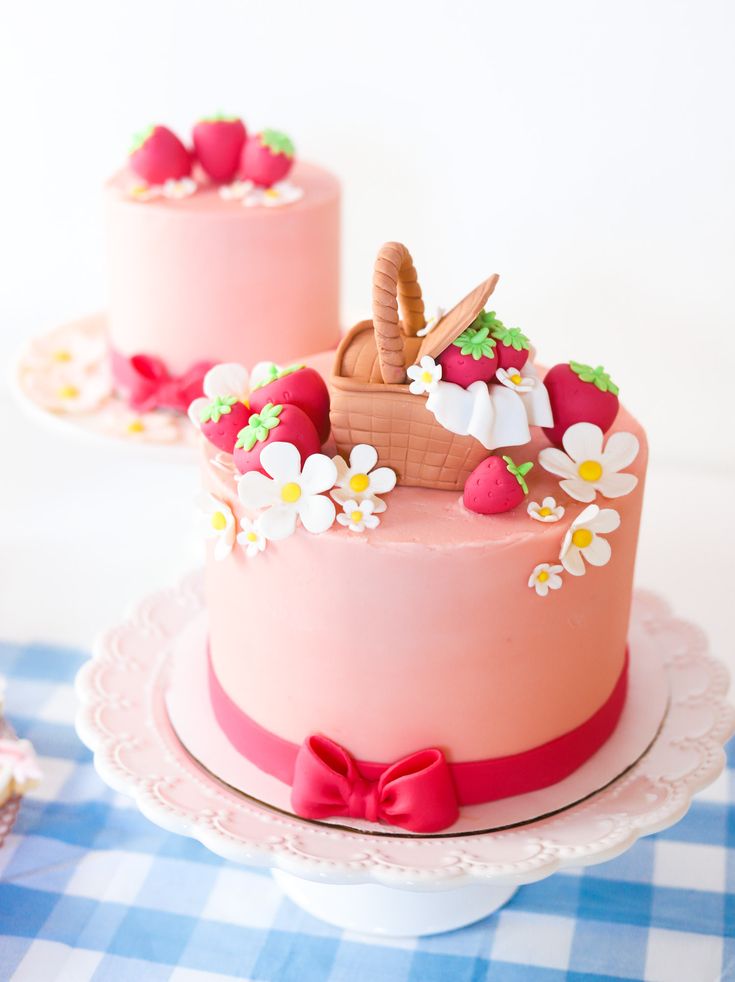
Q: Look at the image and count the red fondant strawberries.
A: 11